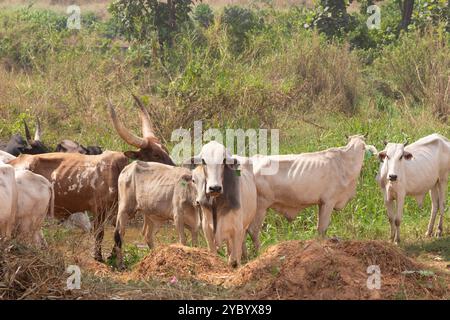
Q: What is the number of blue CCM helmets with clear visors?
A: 0